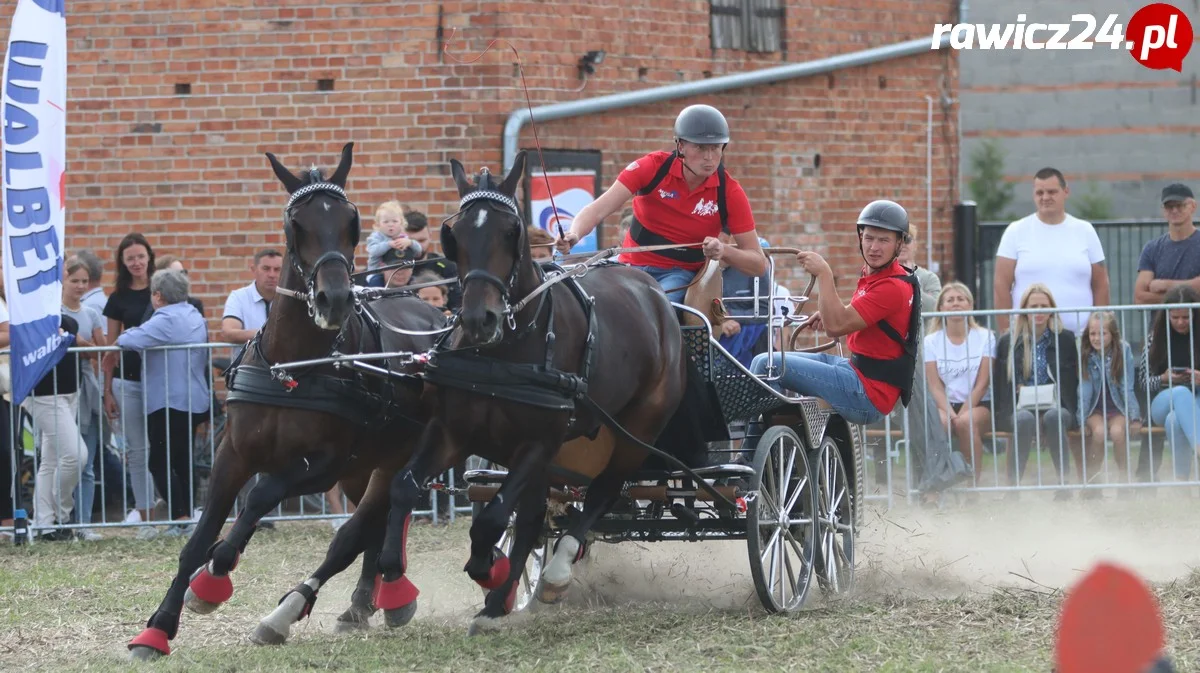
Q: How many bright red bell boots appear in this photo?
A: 4